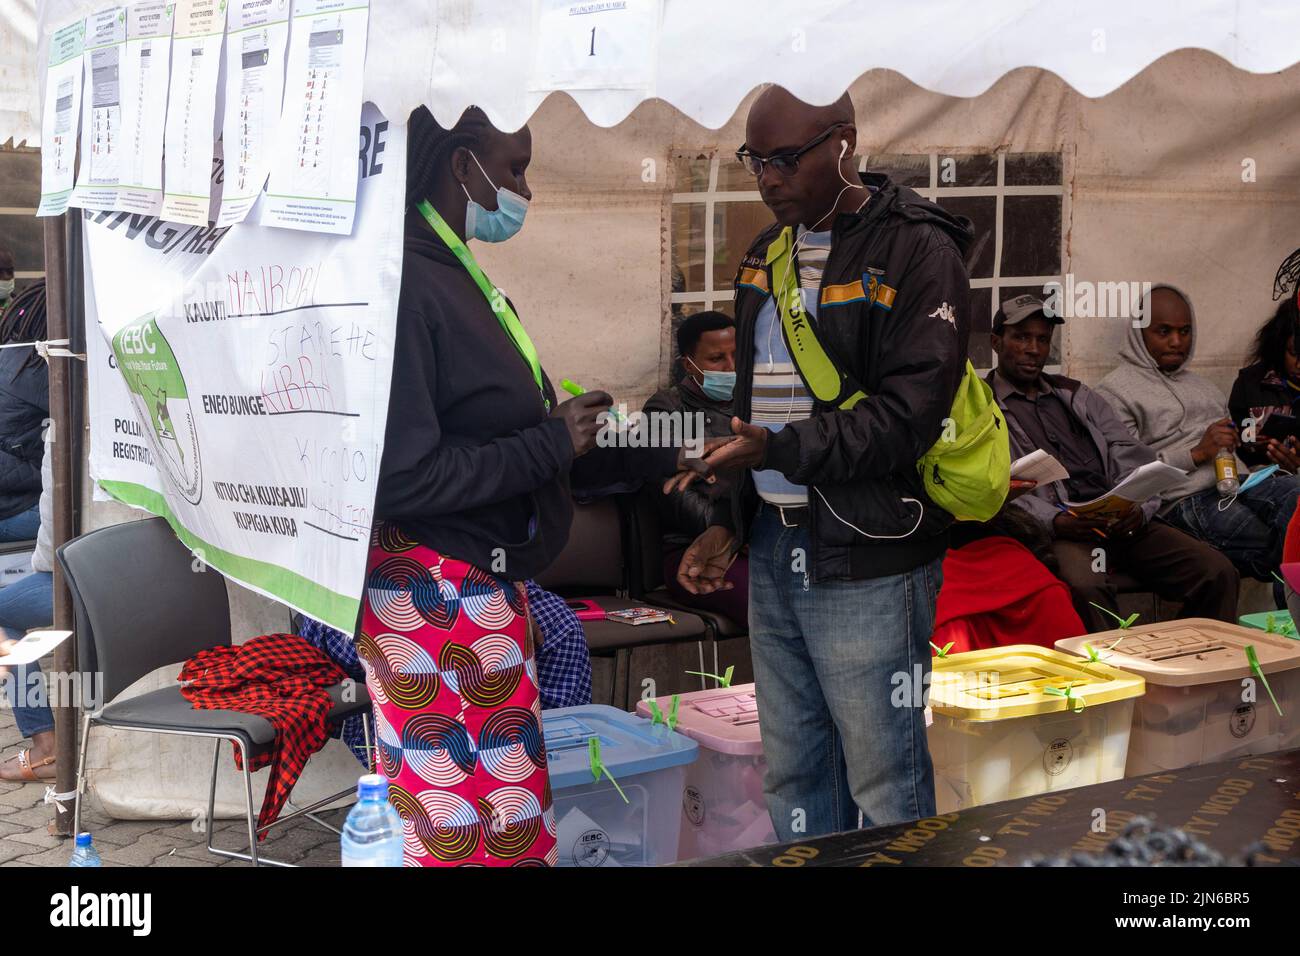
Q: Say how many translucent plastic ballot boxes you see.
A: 5